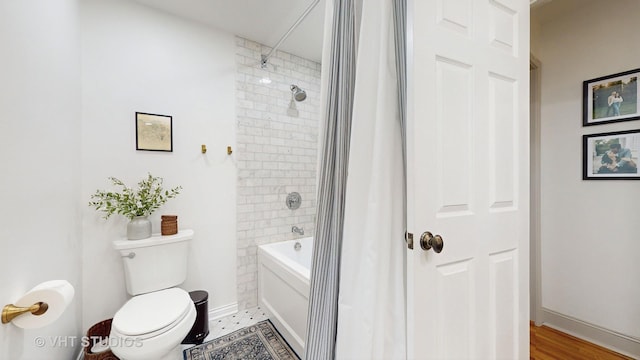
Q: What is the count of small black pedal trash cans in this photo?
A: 1